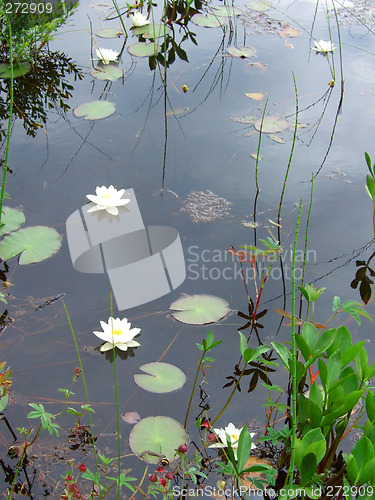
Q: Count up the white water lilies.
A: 6